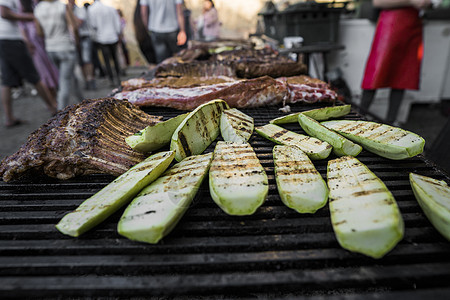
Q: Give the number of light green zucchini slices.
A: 13